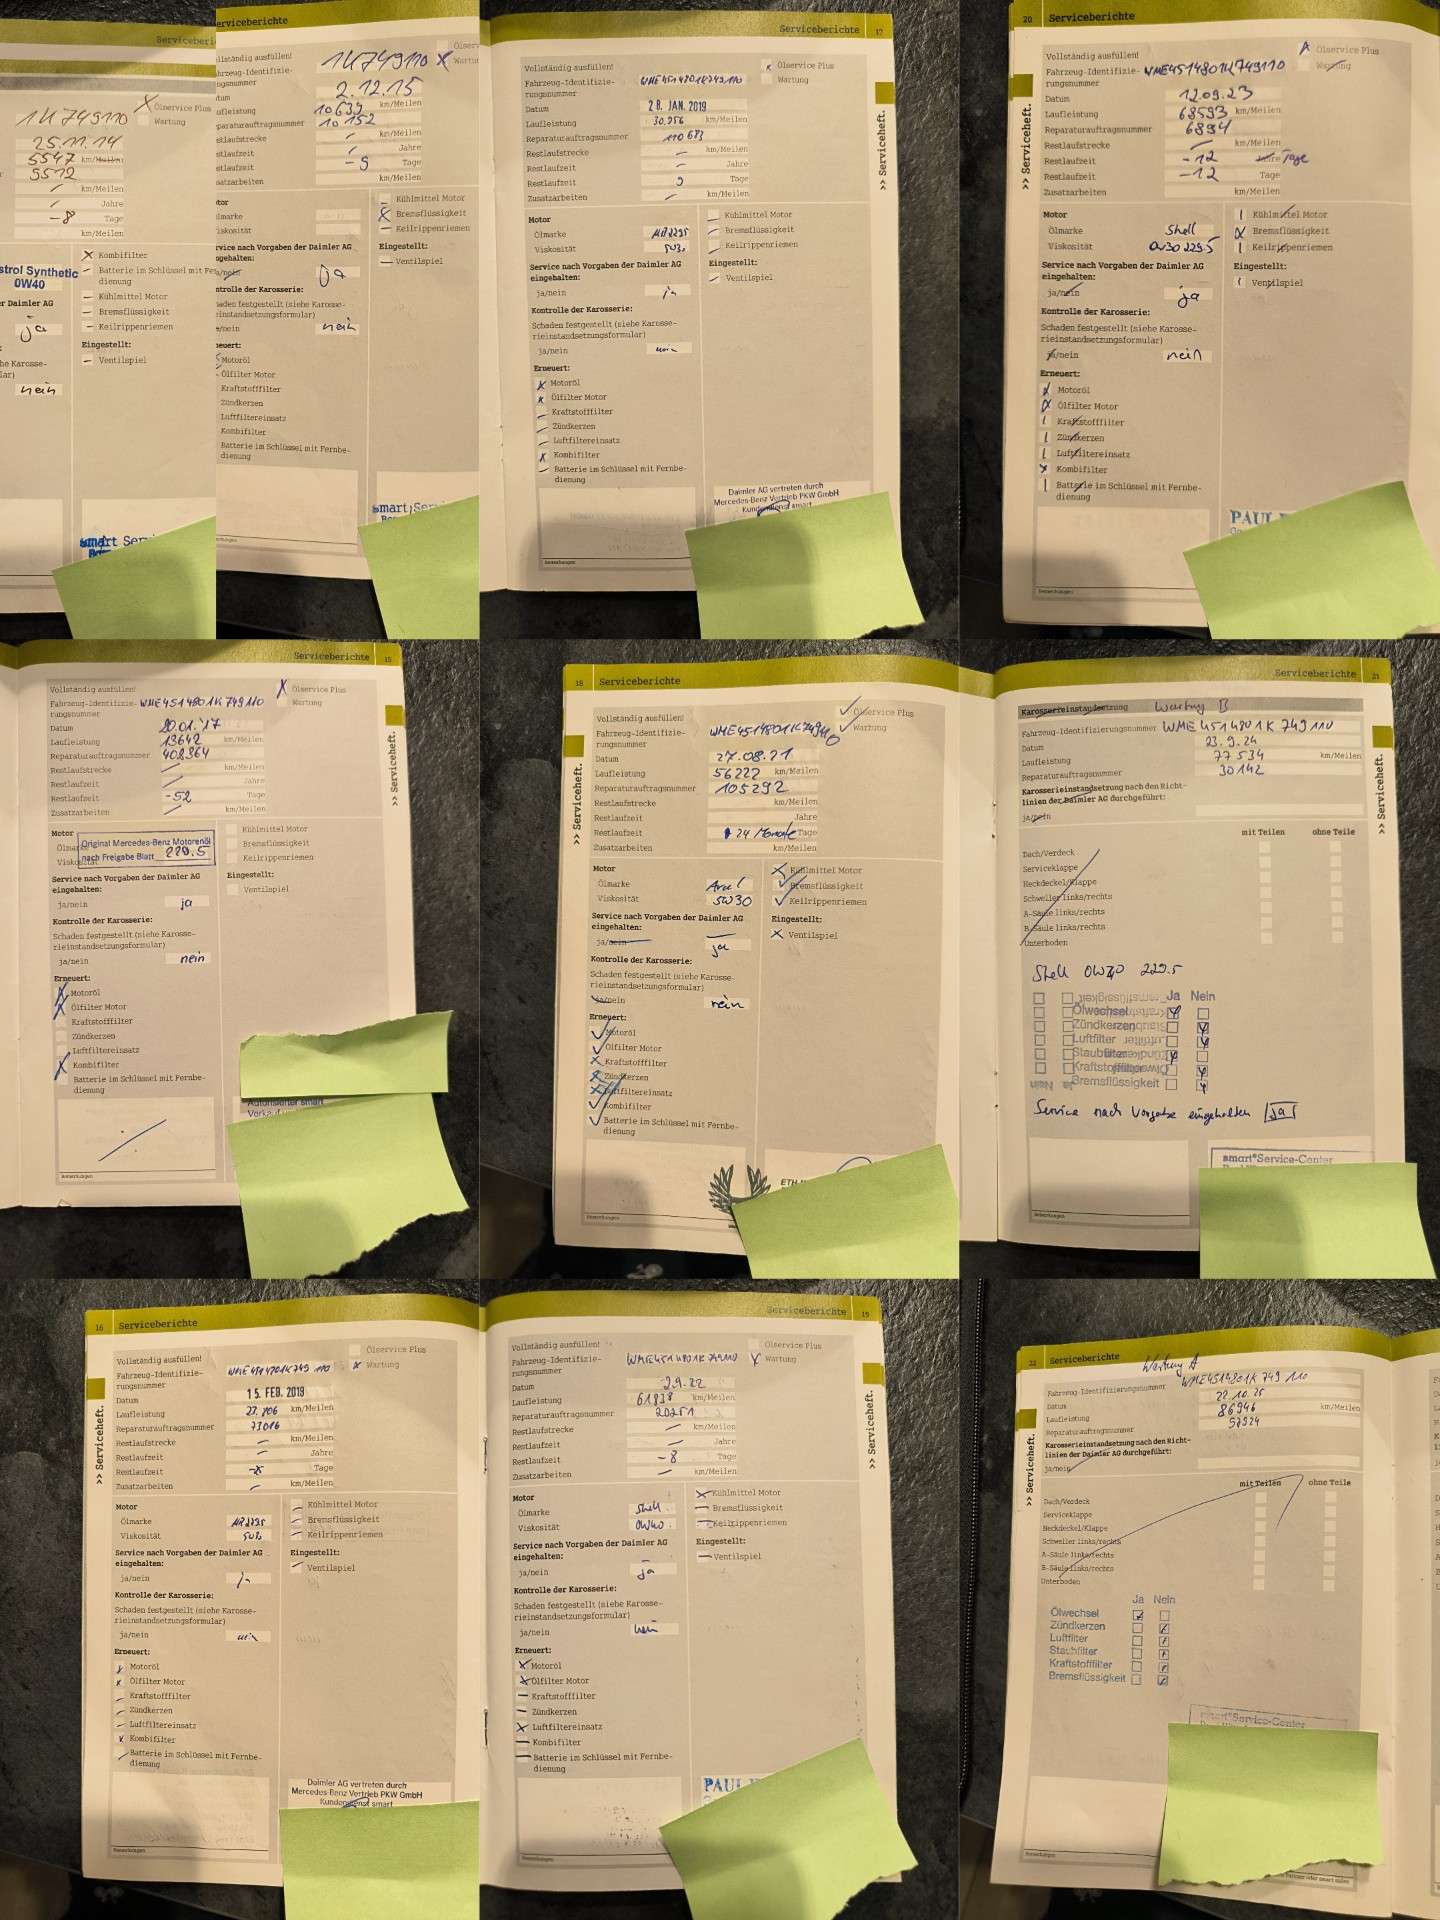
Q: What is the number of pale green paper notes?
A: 11